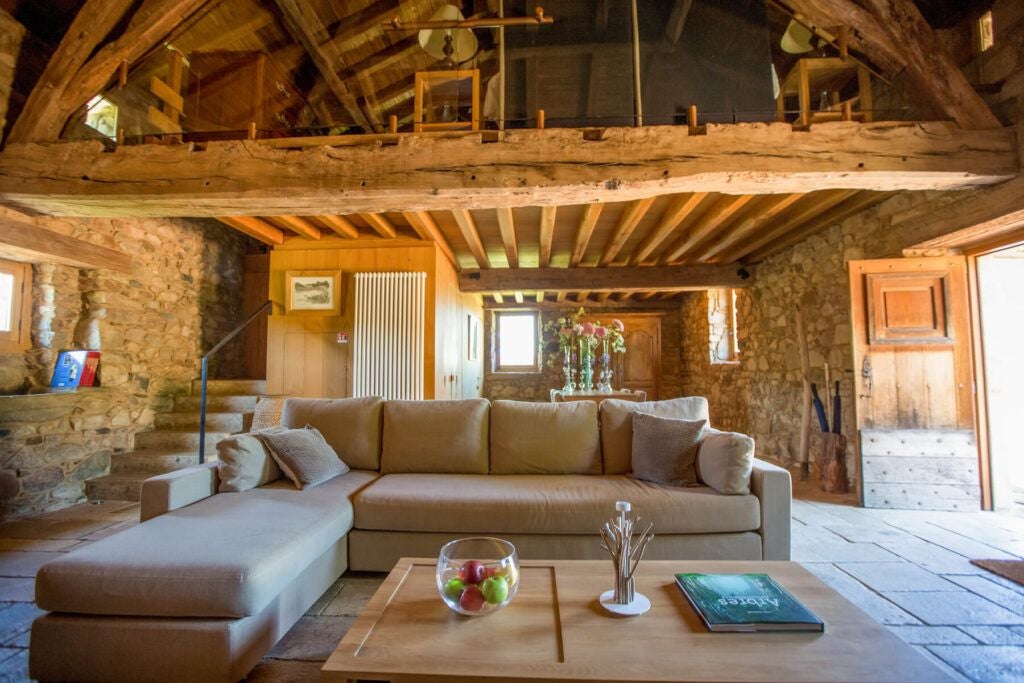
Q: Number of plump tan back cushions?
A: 4